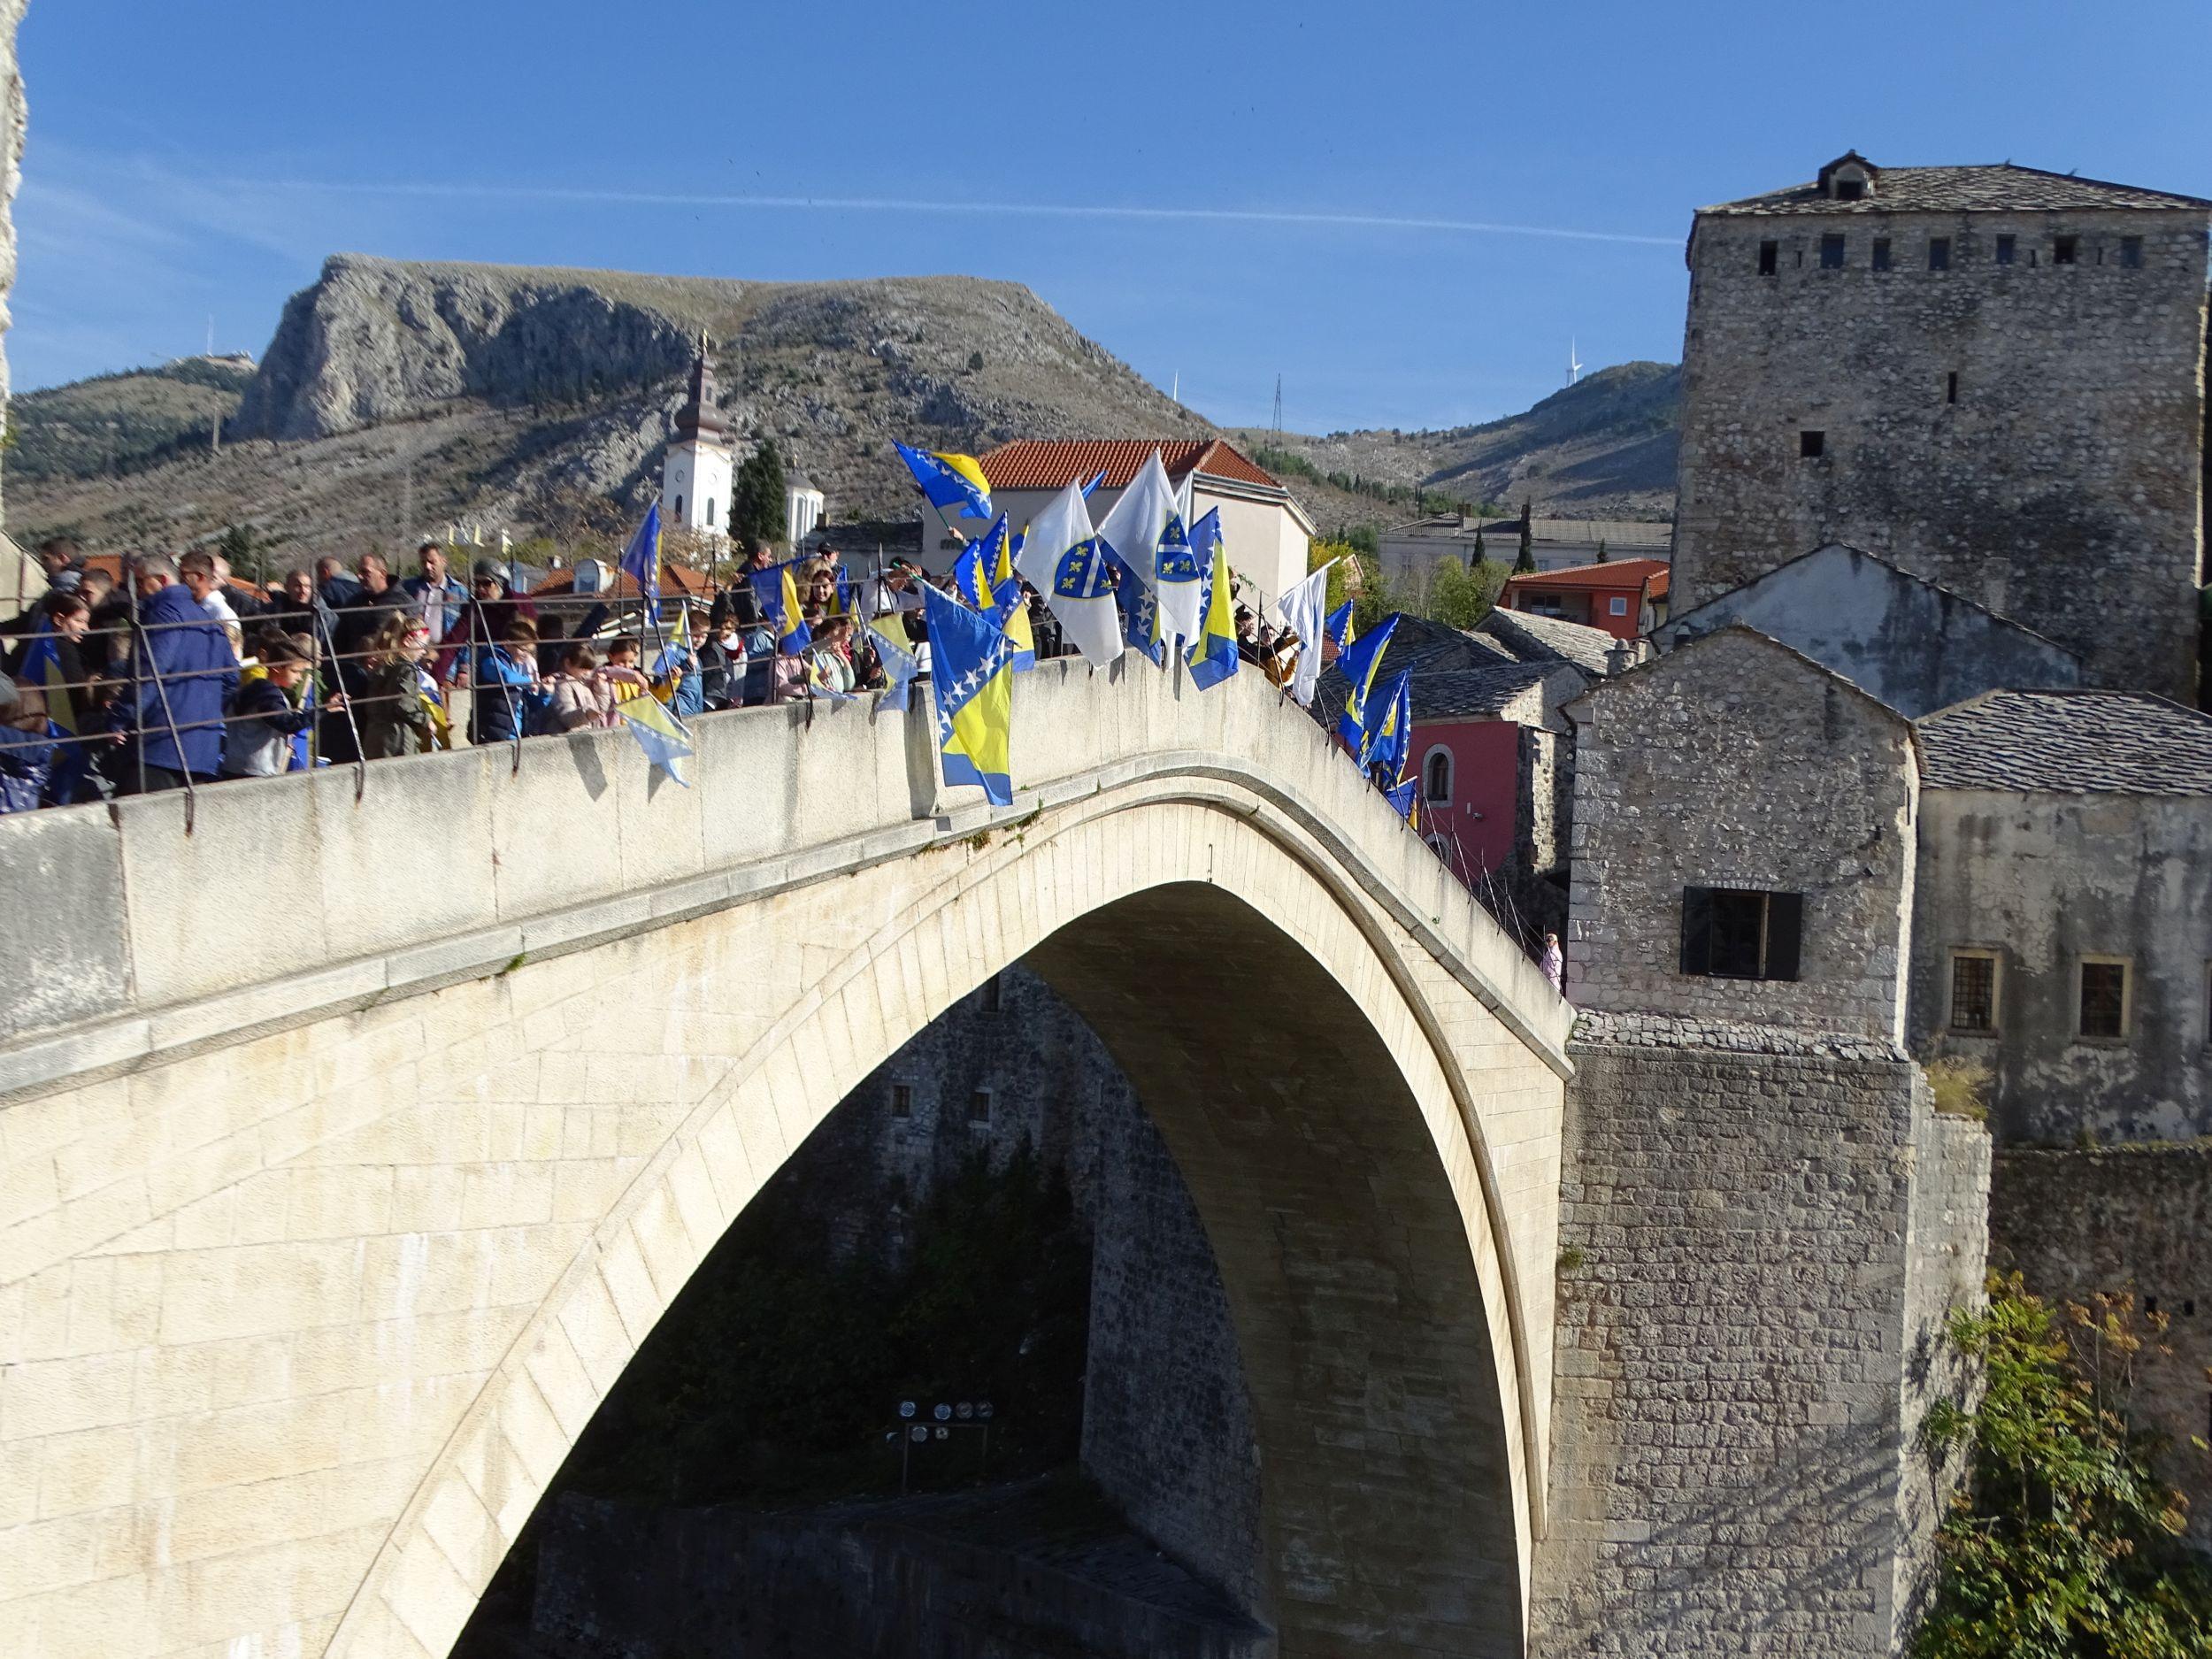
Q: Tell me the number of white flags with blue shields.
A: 2